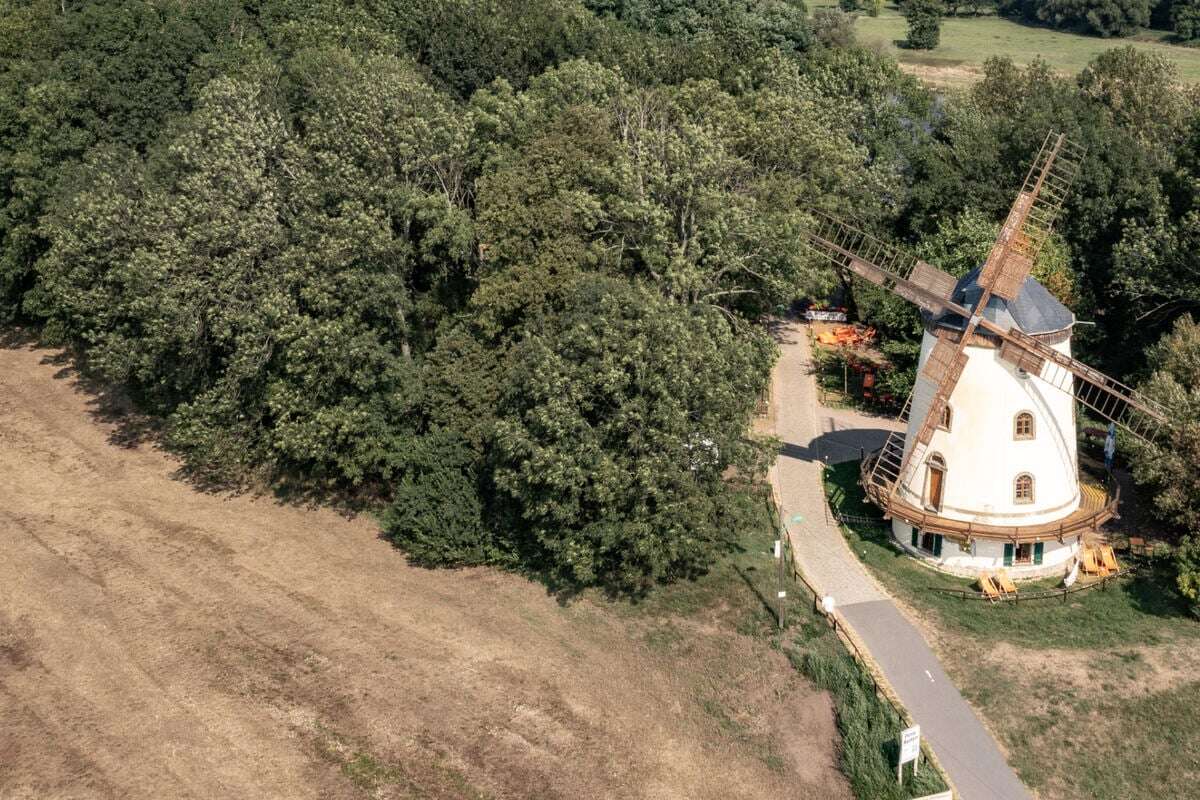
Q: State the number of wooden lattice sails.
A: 4